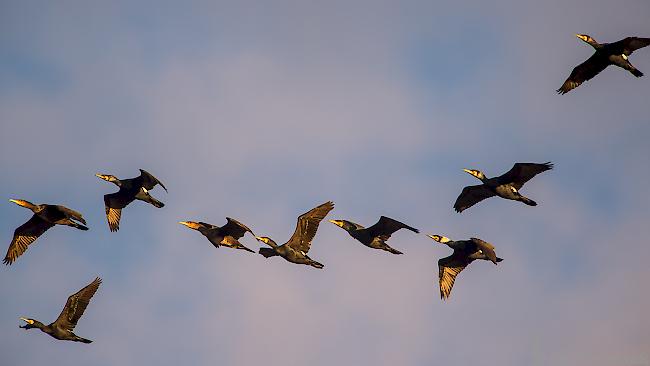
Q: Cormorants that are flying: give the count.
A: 9